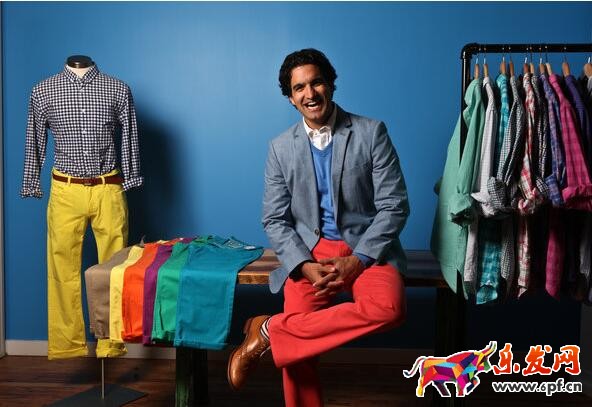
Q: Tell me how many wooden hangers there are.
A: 10